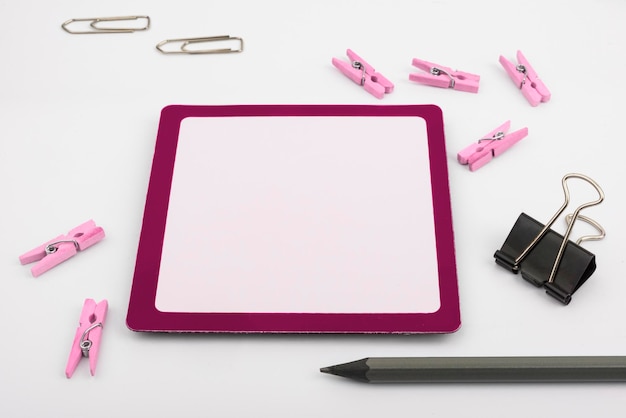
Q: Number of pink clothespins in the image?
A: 6